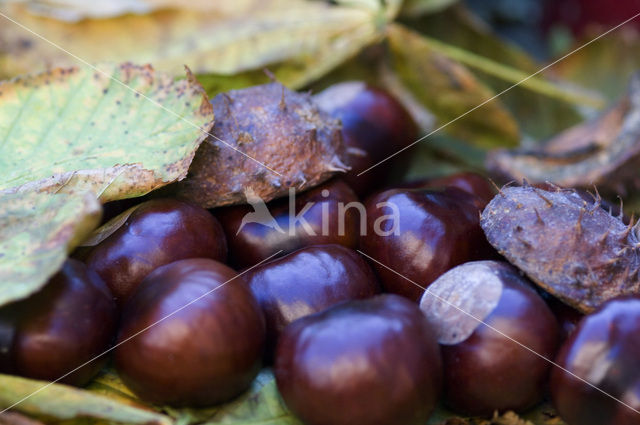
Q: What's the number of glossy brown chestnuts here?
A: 11